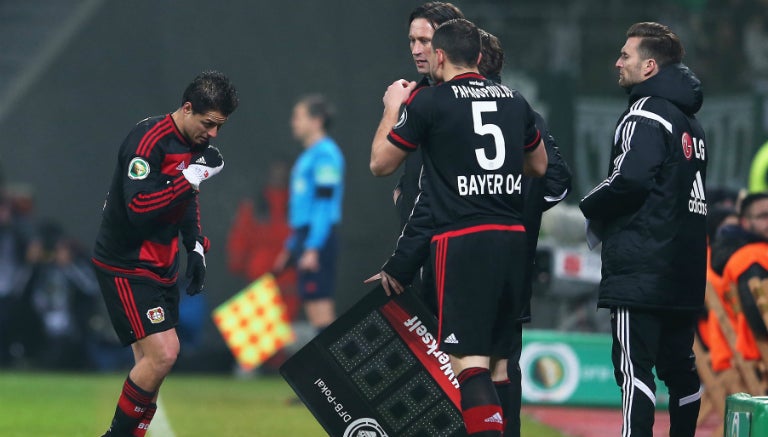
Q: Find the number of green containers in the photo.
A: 1